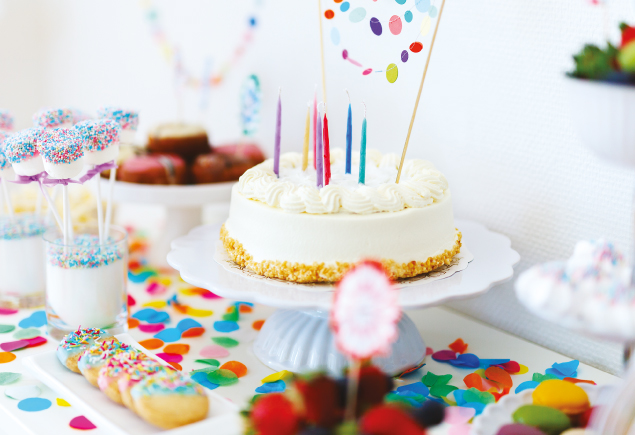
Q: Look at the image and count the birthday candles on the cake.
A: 7